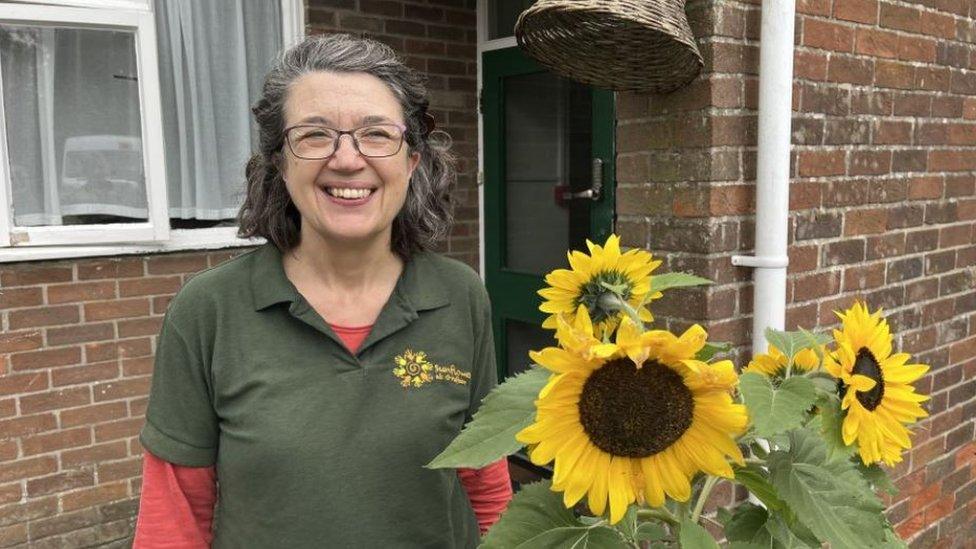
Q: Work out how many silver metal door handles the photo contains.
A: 1